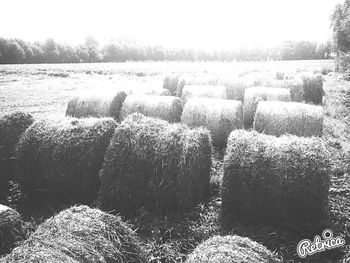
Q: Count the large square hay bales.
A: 0